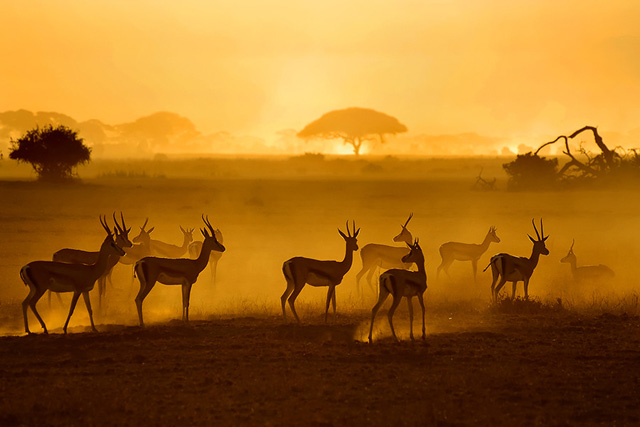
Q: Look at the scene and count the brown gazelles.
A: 12